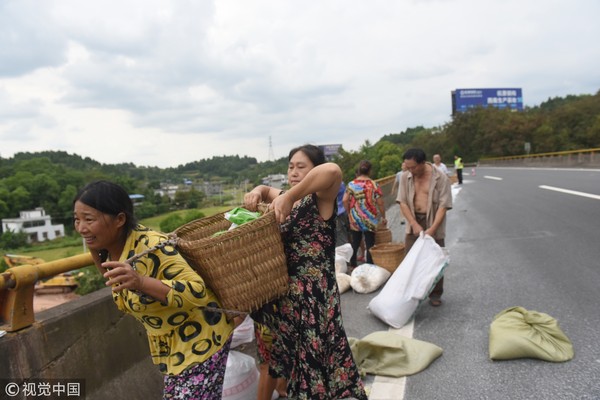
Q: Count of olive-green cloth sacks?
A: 2